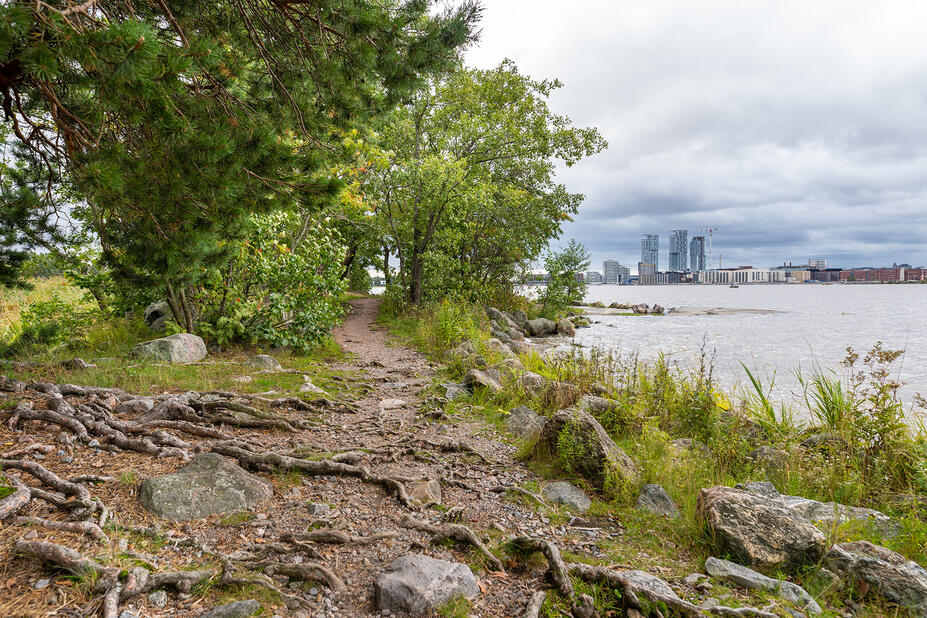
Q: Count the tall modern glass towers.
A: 3